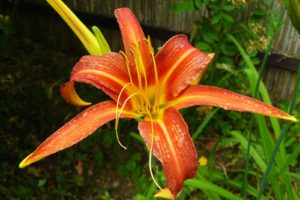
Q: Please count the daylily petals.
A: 6